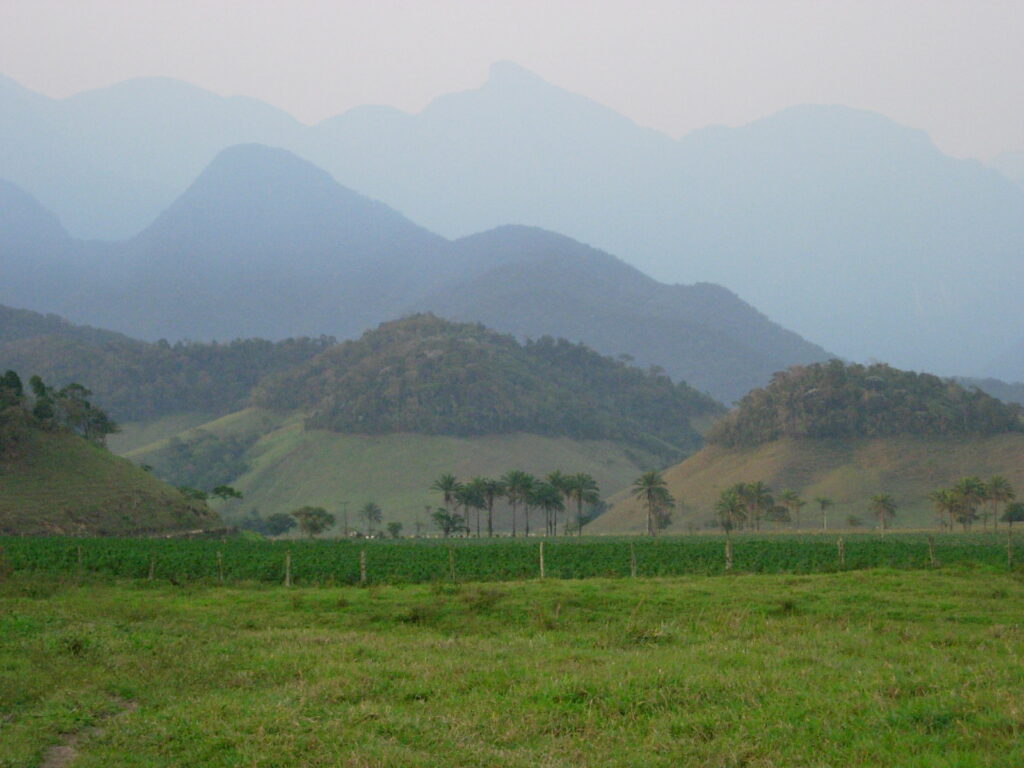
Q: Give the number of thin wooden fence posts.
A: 12